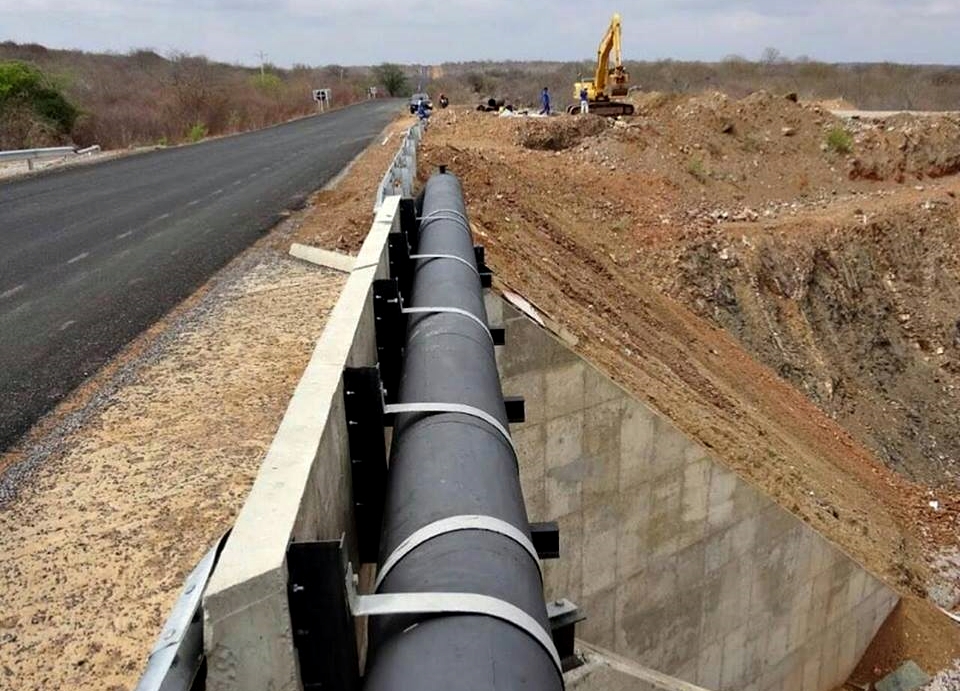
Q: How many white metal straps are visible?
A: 7